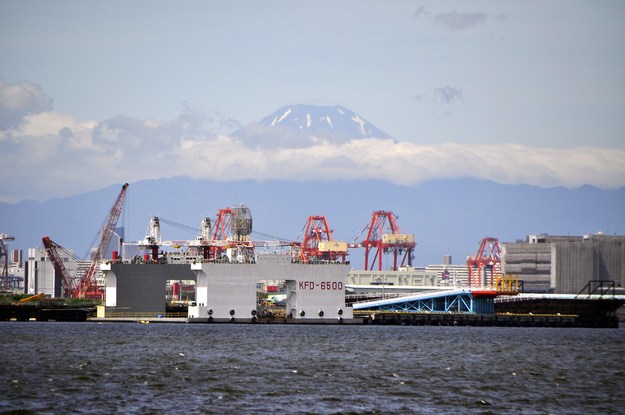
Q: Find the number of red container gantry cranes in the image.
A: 4